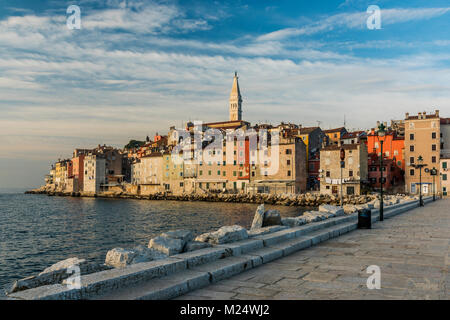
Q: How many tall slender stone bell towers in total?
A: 1